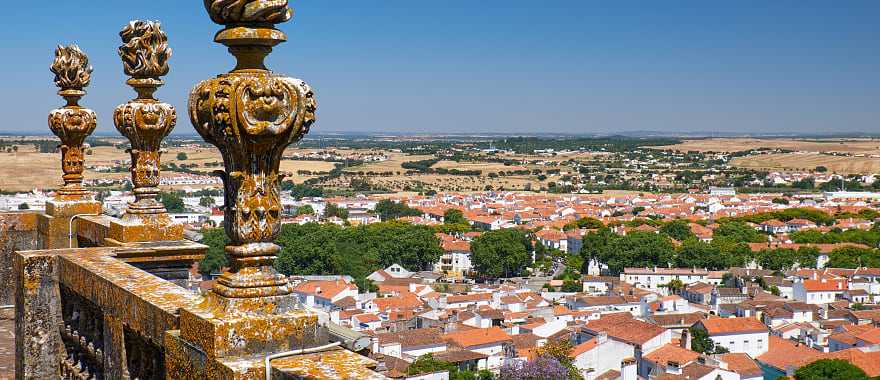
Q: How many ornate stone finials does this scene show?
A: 3